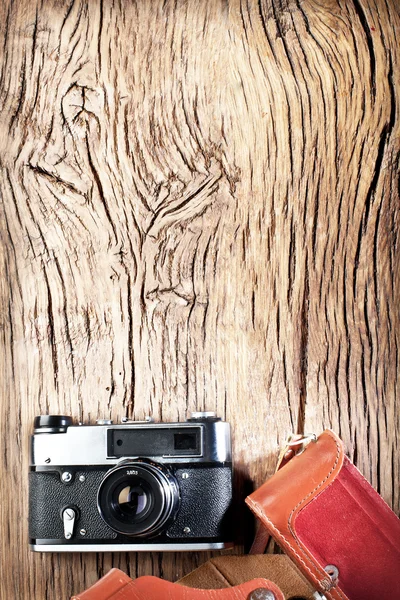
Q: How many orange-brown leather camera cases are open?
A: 1